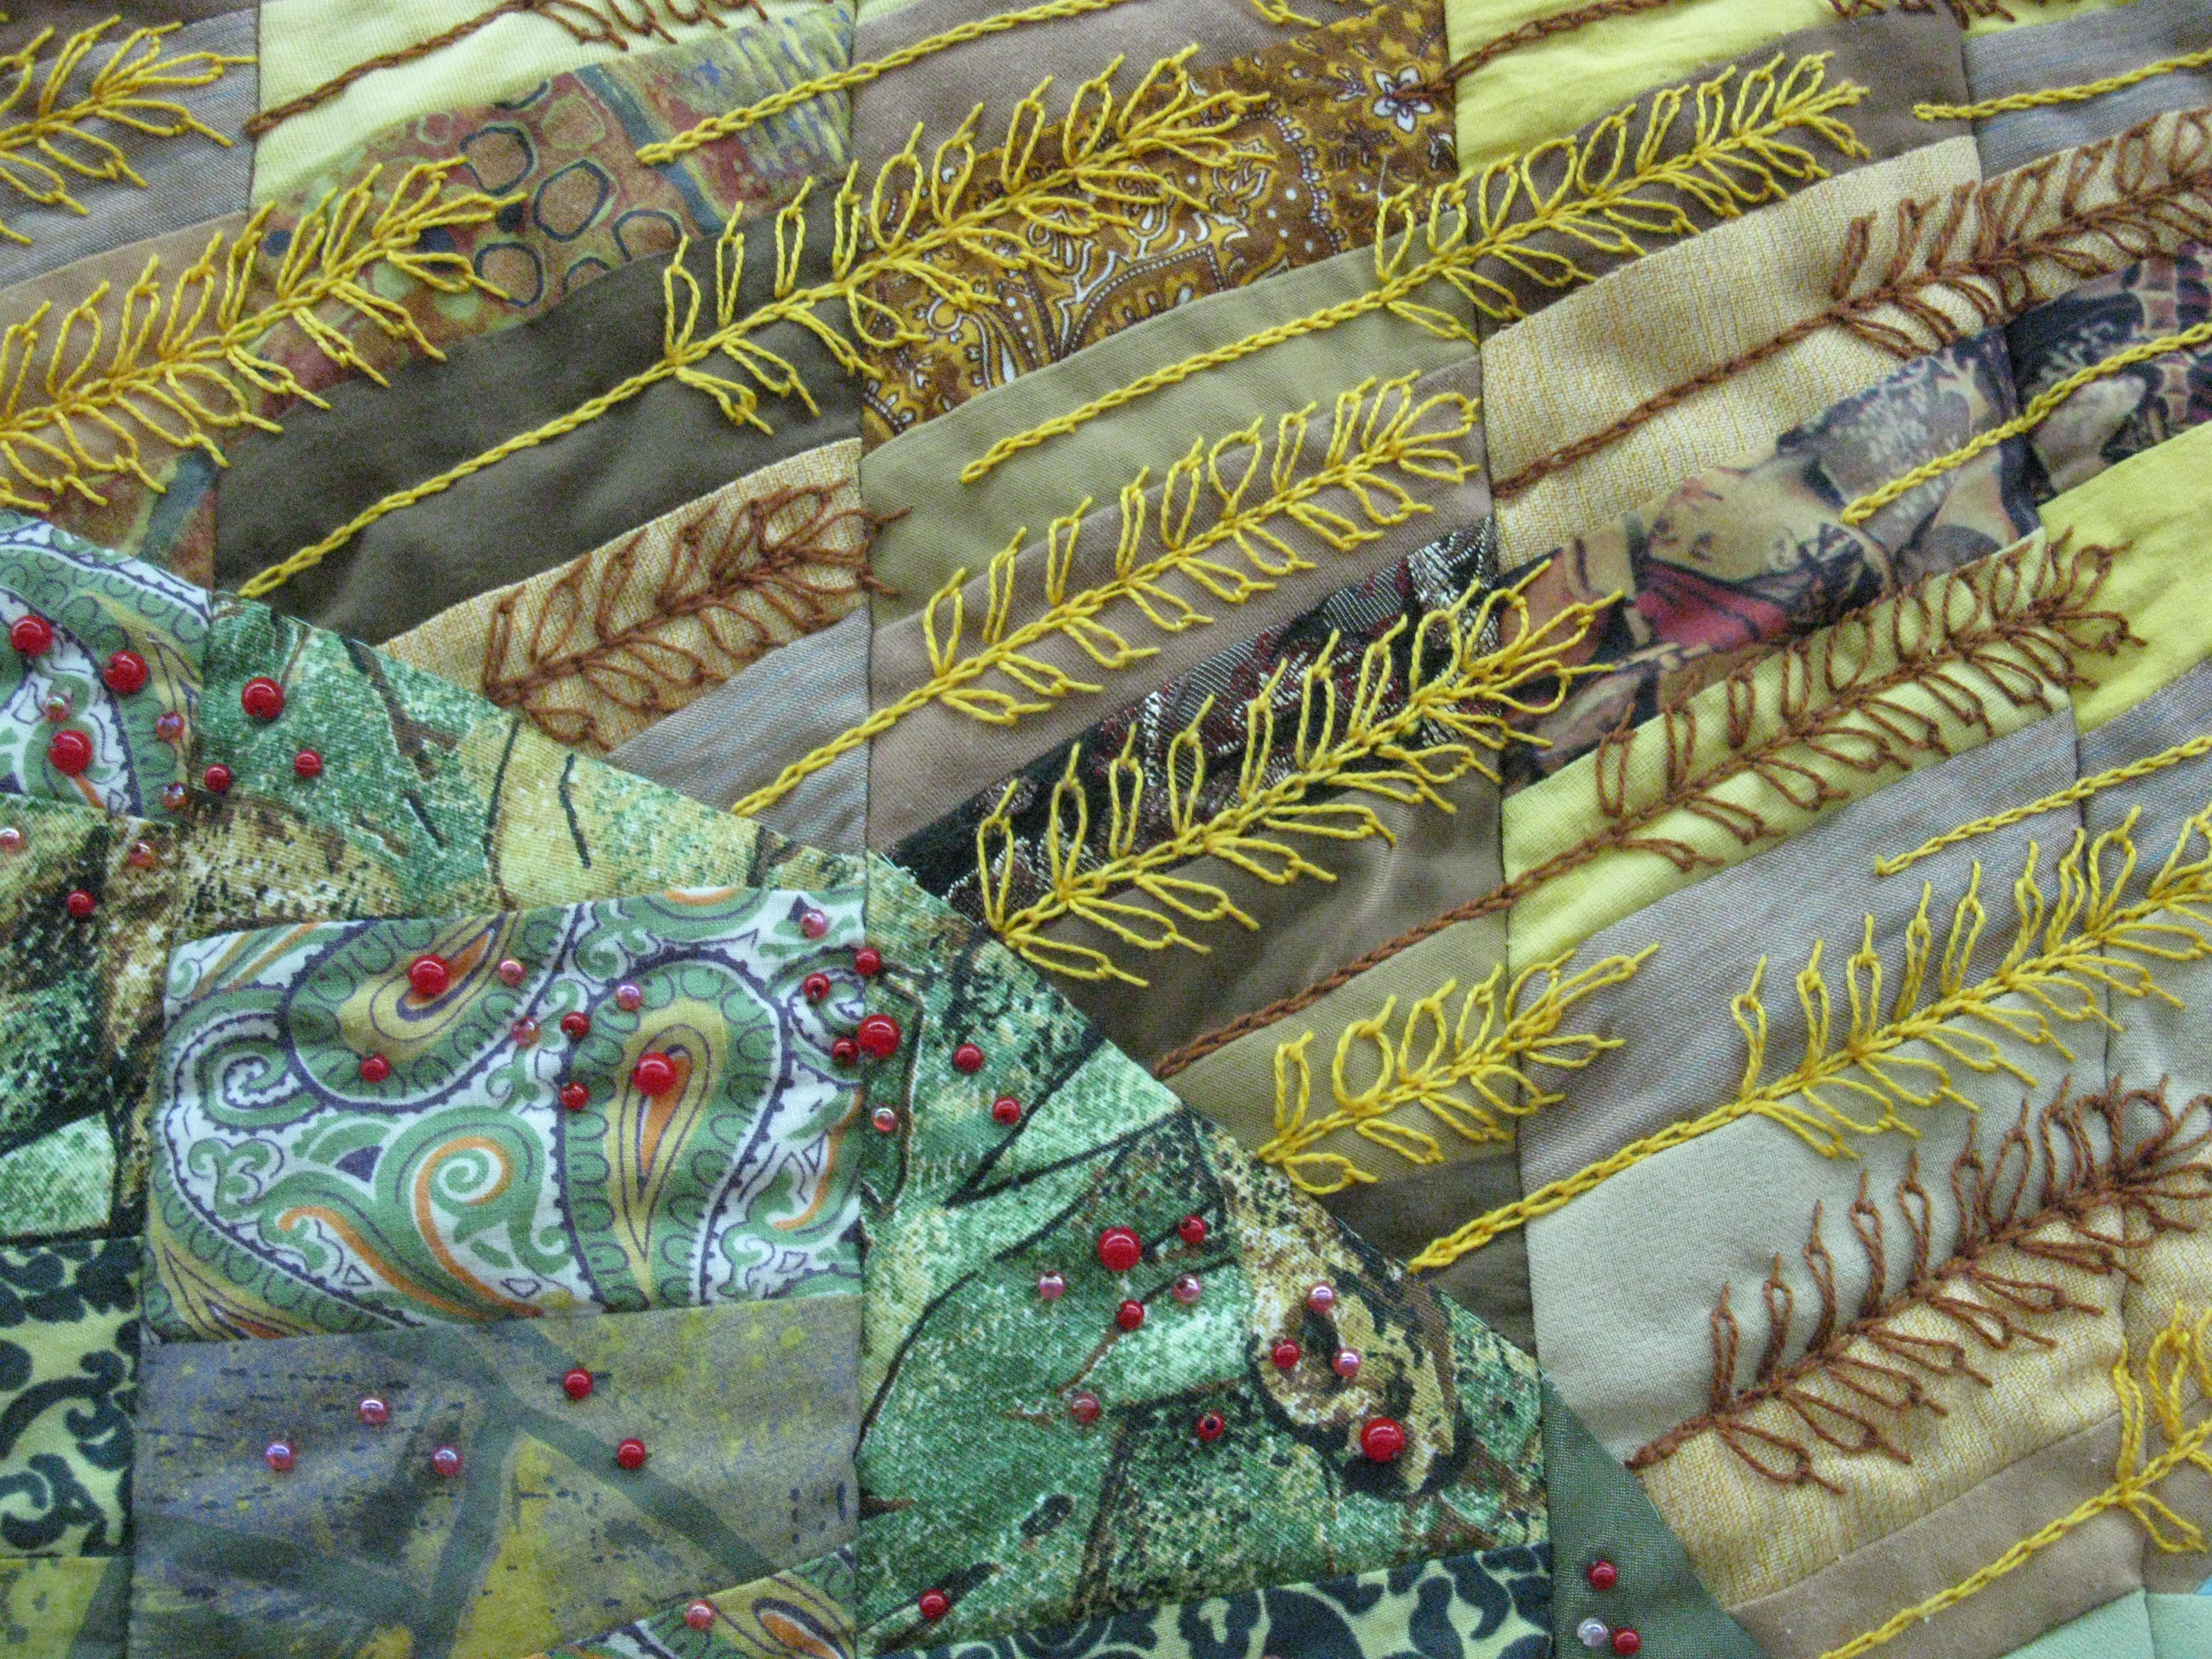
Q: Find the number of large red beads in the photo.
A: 9